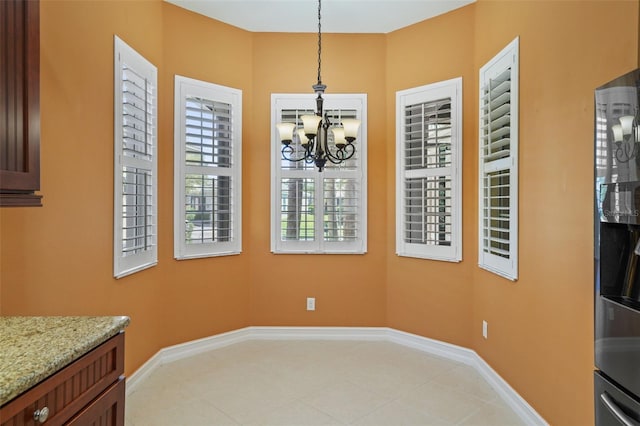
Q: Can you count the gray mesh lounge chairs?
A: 0